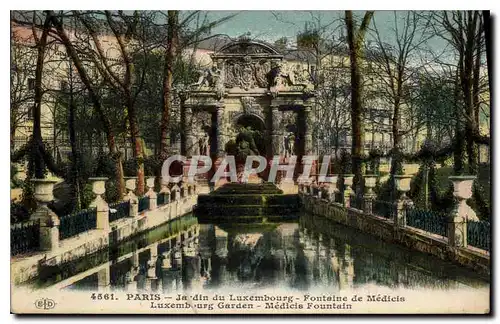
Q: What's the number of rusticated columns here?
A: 4